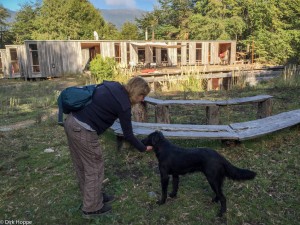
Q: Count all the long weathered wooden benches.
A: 2